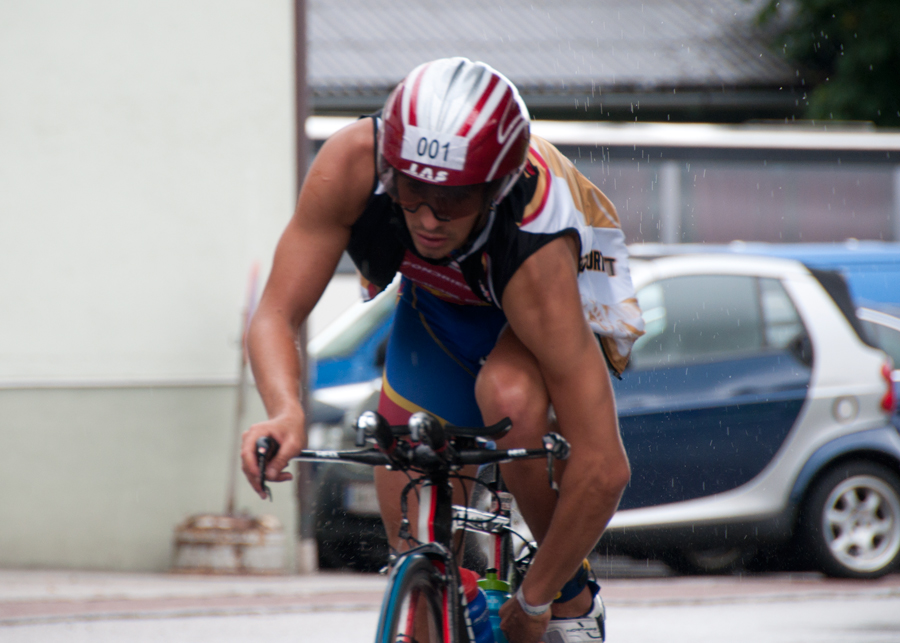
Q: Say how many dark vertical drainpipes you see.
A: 1